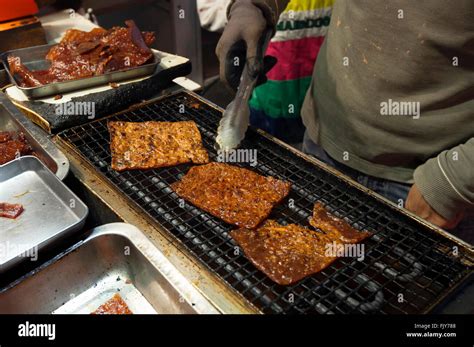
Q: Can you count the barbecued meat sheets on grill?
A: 3